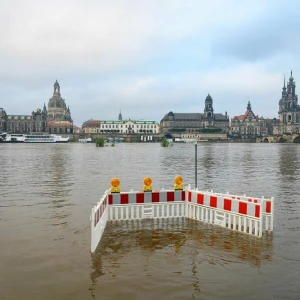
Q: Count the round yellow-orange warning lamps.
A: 3